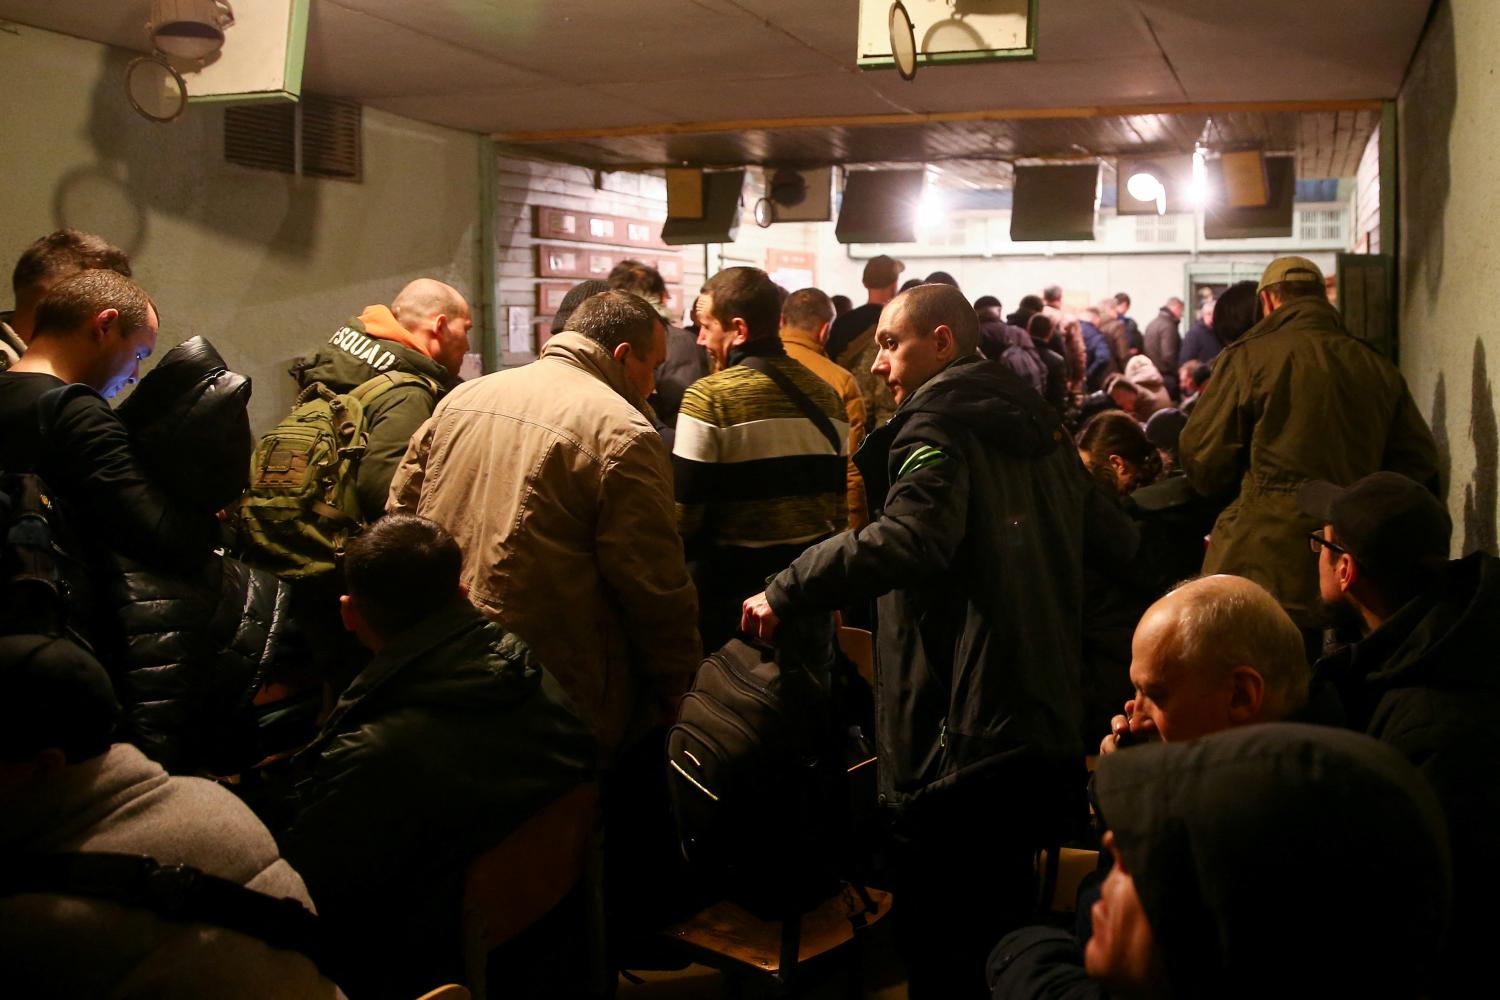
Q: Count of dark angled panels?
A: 4